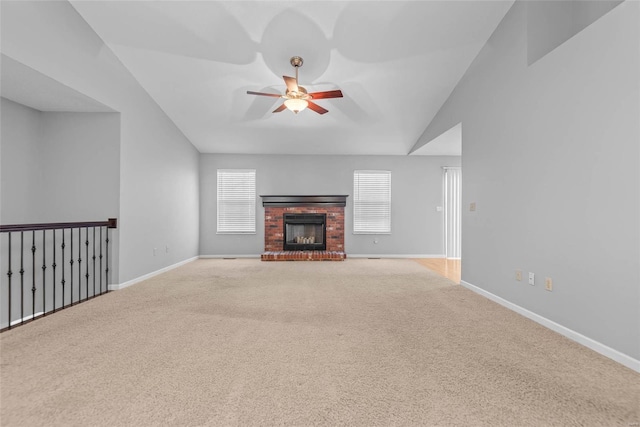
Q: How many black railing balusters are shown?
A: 12